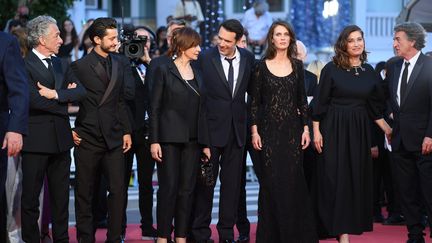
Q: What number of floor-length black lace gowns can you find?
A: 1